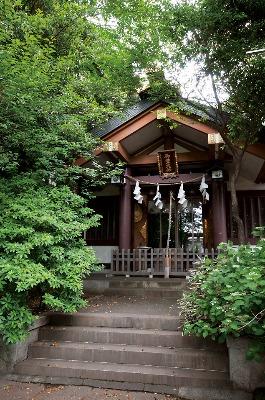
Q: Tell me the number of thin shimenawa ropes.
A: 1